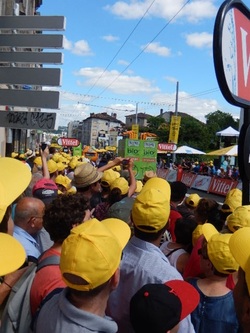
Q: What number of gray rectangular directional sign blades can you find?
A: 6